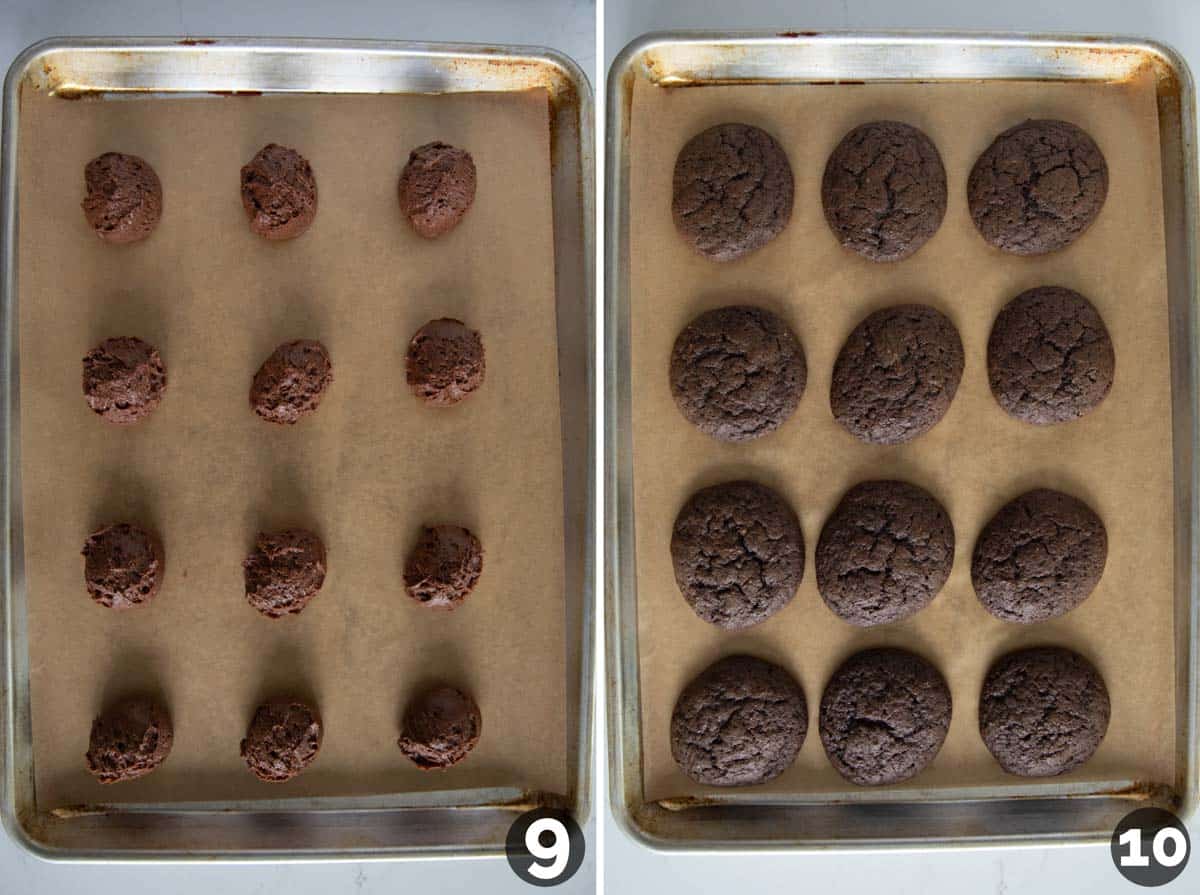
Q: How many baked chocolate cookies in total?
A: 12